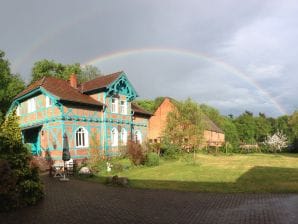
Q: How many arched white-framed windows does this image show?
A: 4